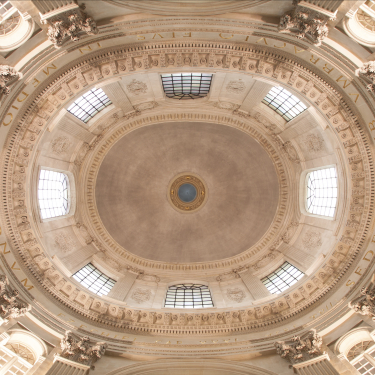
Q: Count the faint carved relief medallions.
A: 8